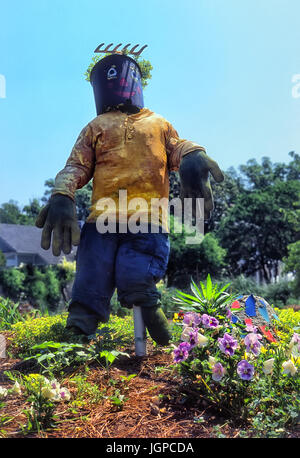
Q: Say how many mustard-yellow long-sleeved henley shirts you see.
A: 1